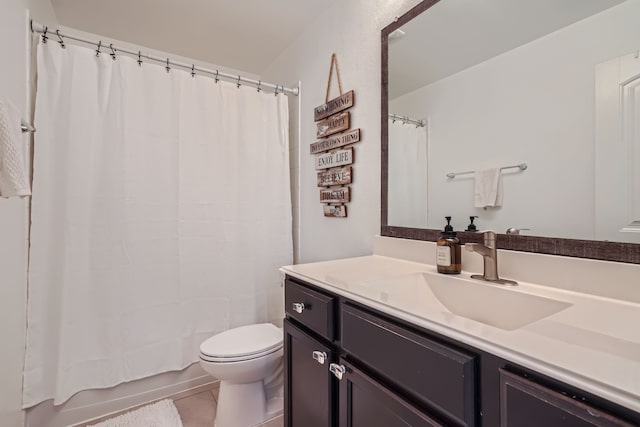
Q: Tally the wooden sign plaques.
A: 7